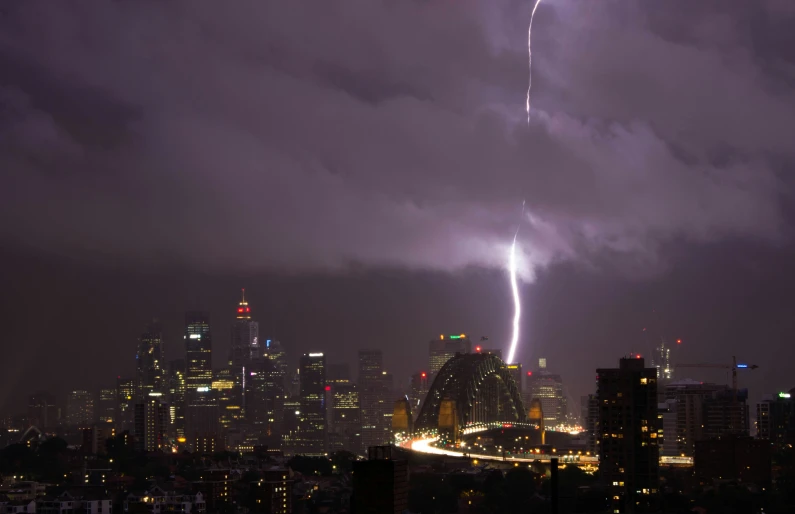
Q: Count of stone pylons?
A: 3